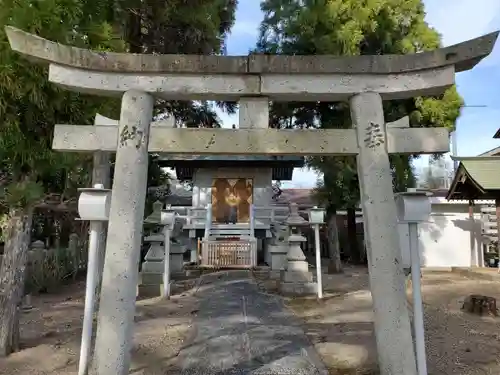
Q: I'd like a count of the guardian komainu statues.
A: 2